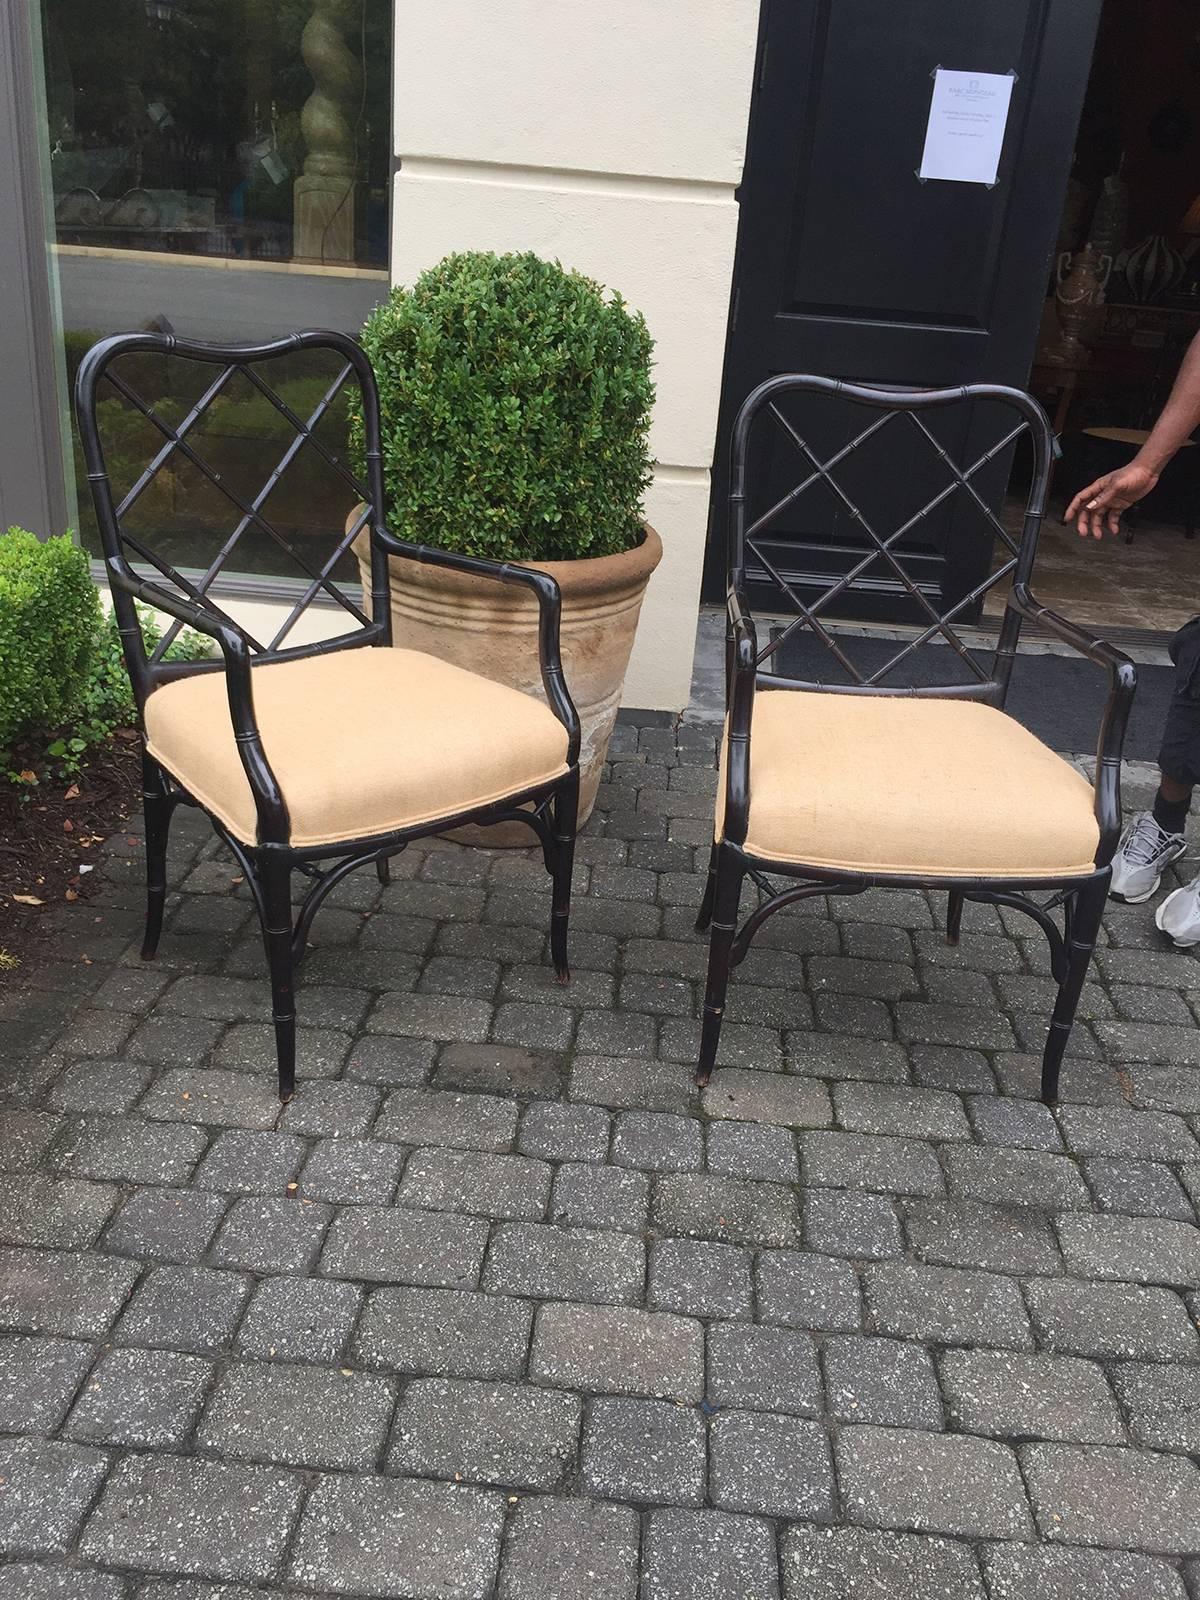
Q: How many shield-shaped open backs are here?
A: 2